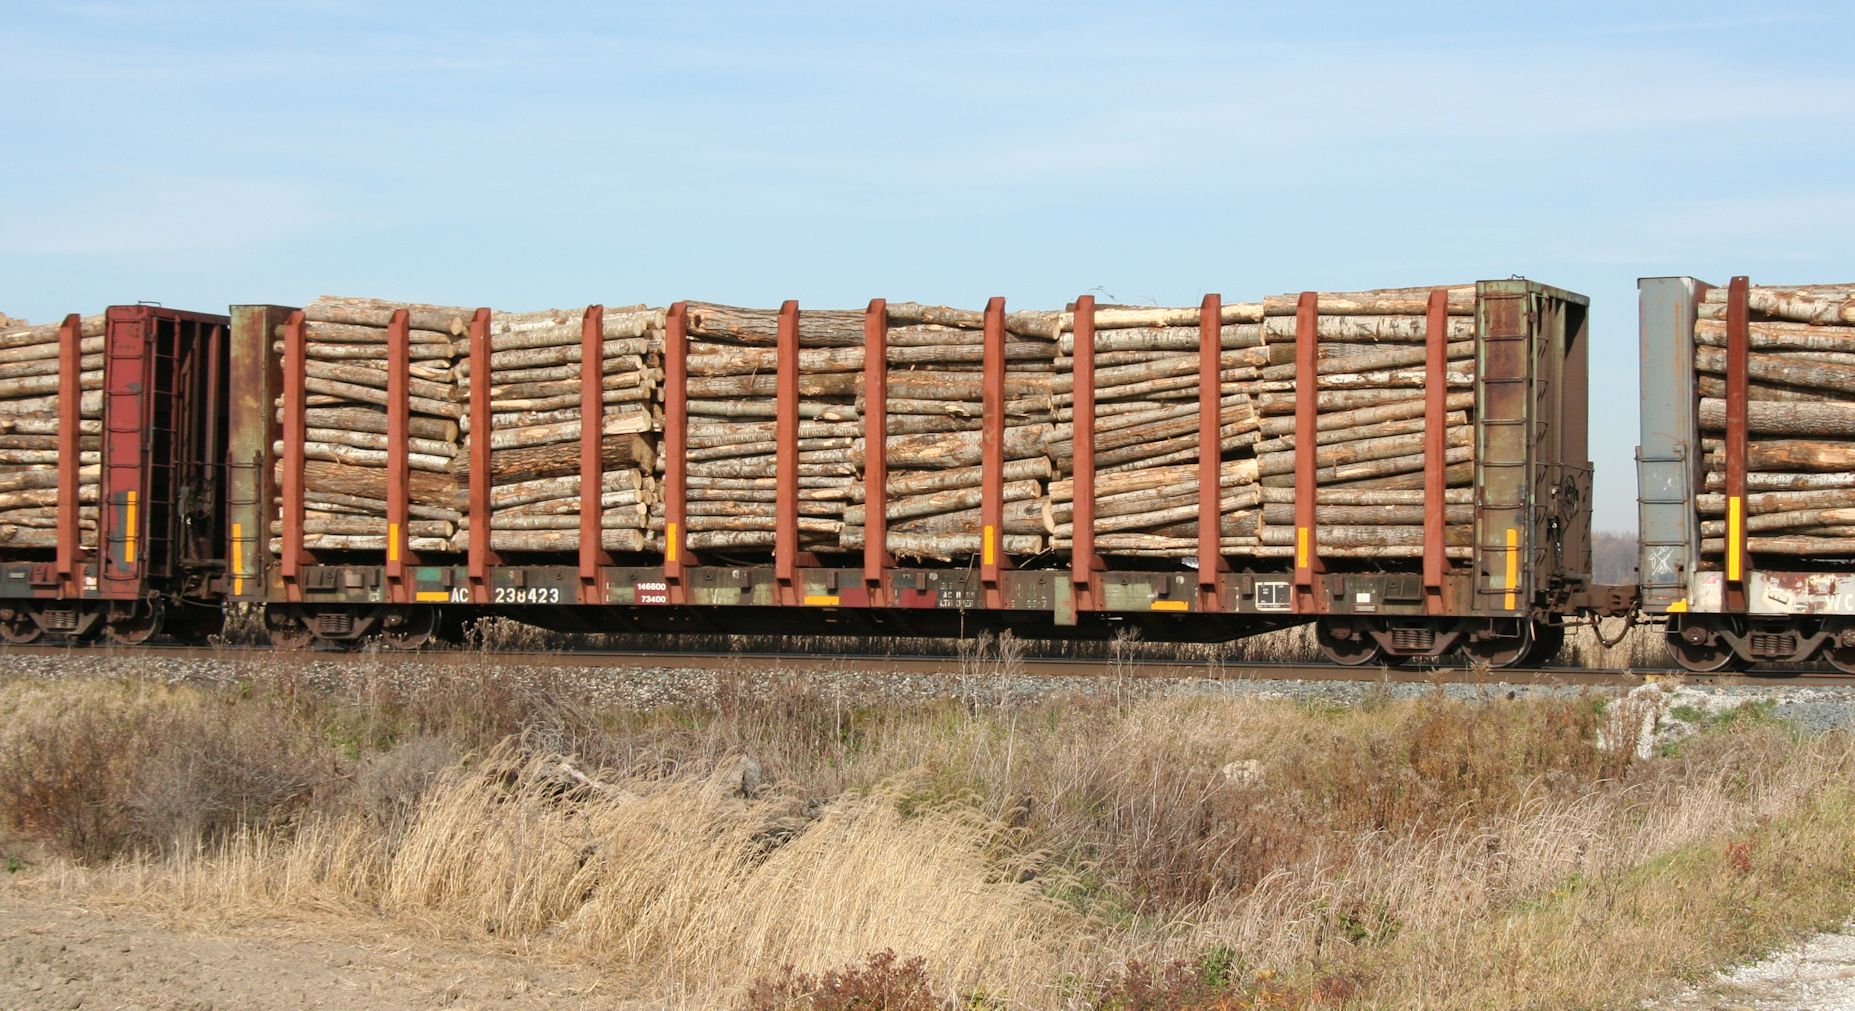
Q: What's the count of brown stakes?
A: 14